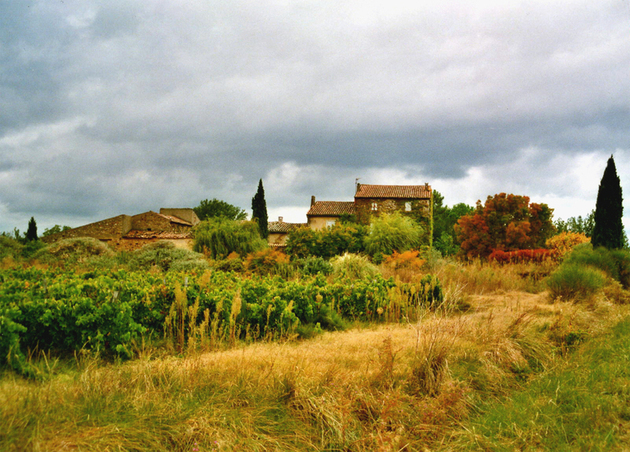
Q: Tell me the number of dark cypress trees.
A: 3